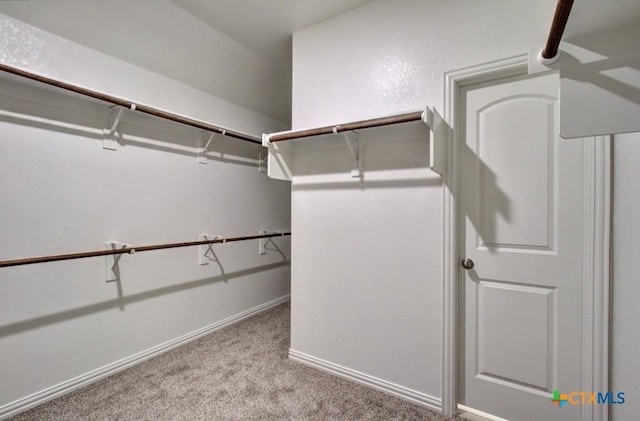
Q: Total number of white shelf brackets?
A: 7